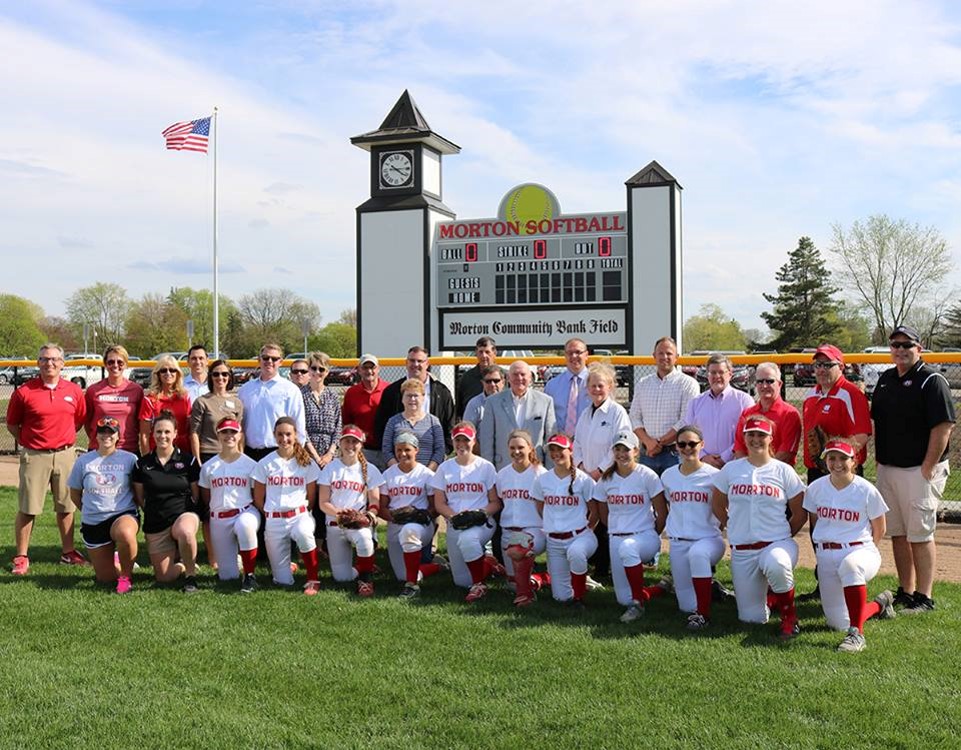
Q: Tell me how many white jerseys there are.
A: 11